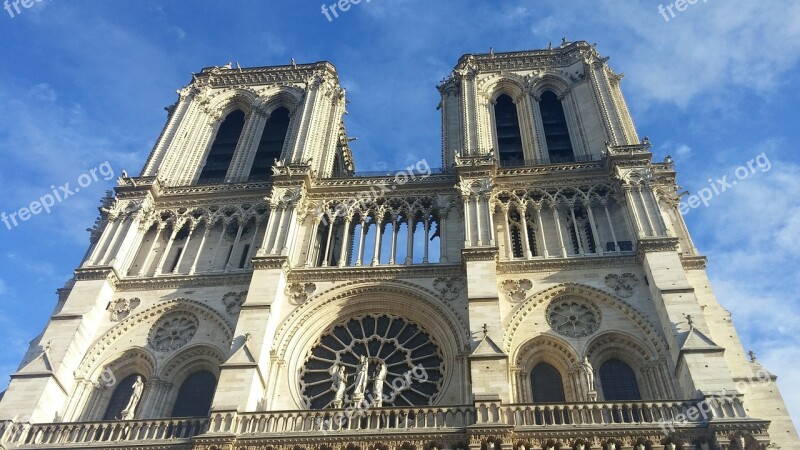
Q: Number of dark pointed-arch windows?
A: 8